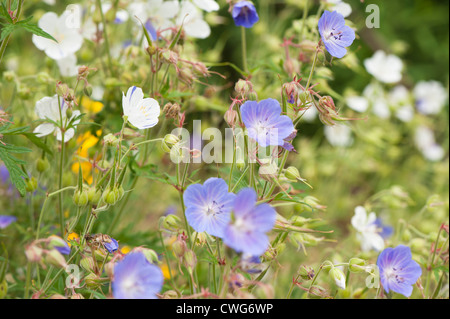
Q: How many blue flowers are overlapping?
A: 2